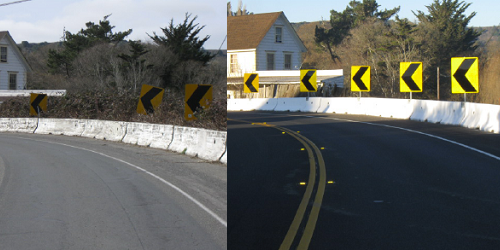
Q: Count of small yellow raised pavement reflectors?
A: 8